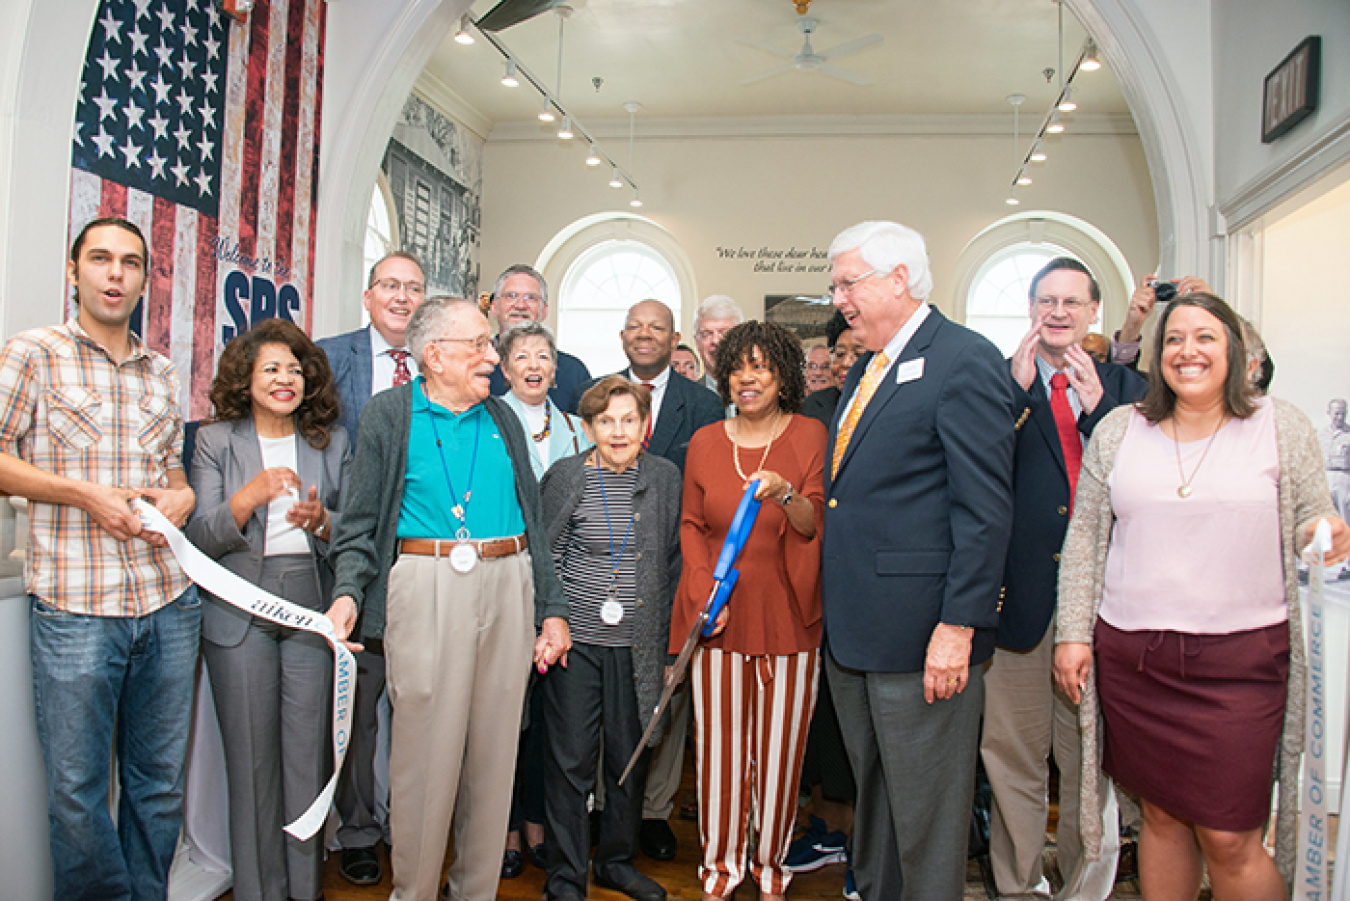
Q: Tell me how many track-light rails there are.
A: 2